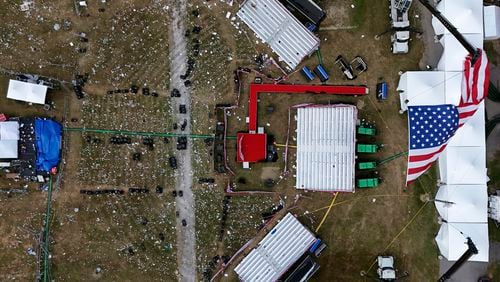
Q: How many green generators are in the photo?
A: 4